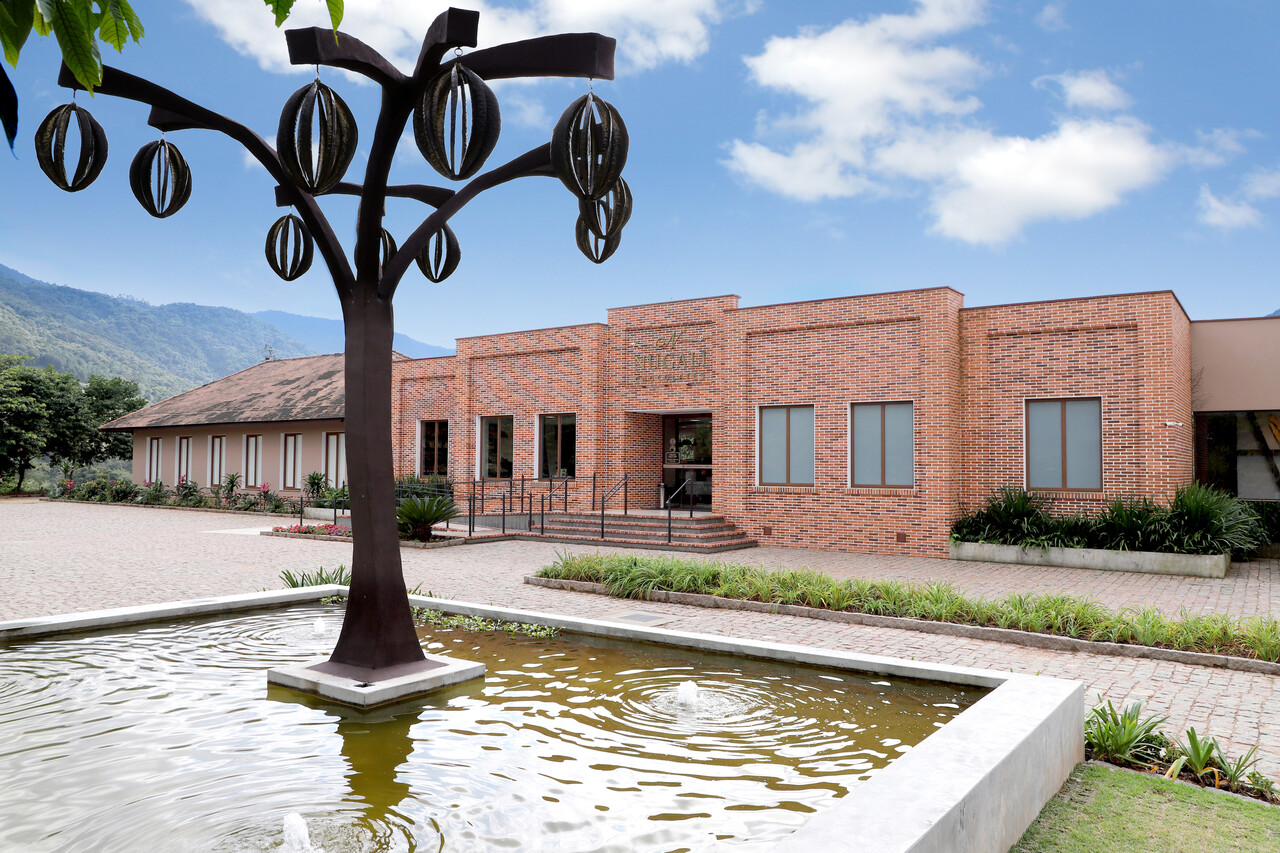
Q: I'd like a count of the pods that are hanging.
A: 10